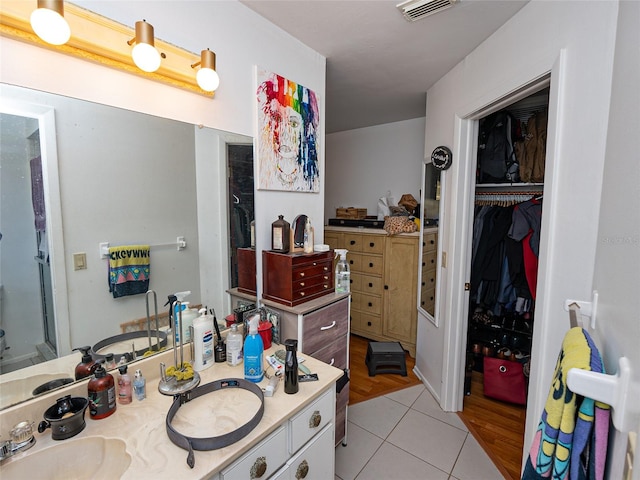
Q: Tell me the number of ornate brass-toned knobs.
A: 3